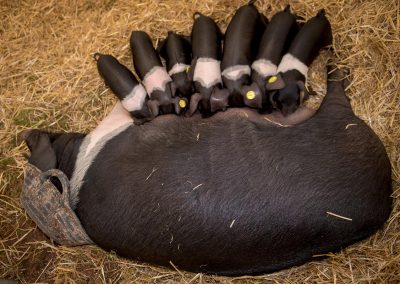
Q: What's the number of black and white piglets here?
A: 7